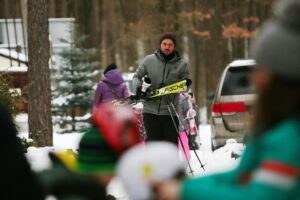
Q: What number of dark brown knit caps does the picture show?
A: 1